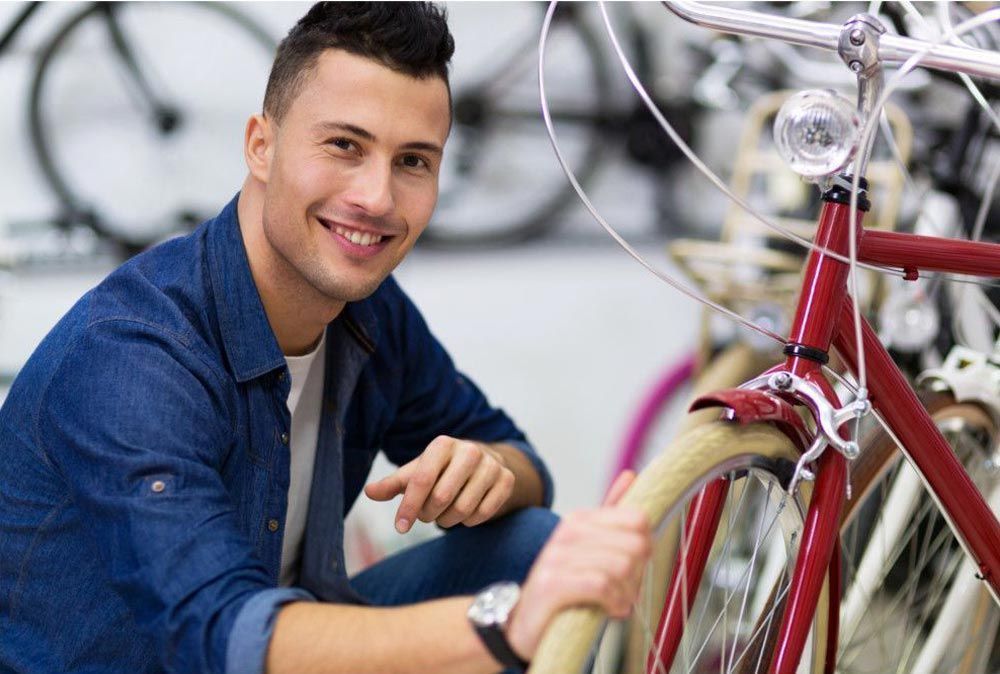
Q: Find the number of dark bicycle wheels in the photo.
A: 2